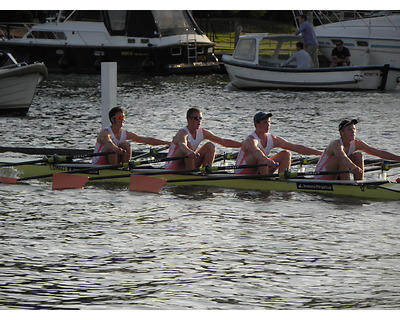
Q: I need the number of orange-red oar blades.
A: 3